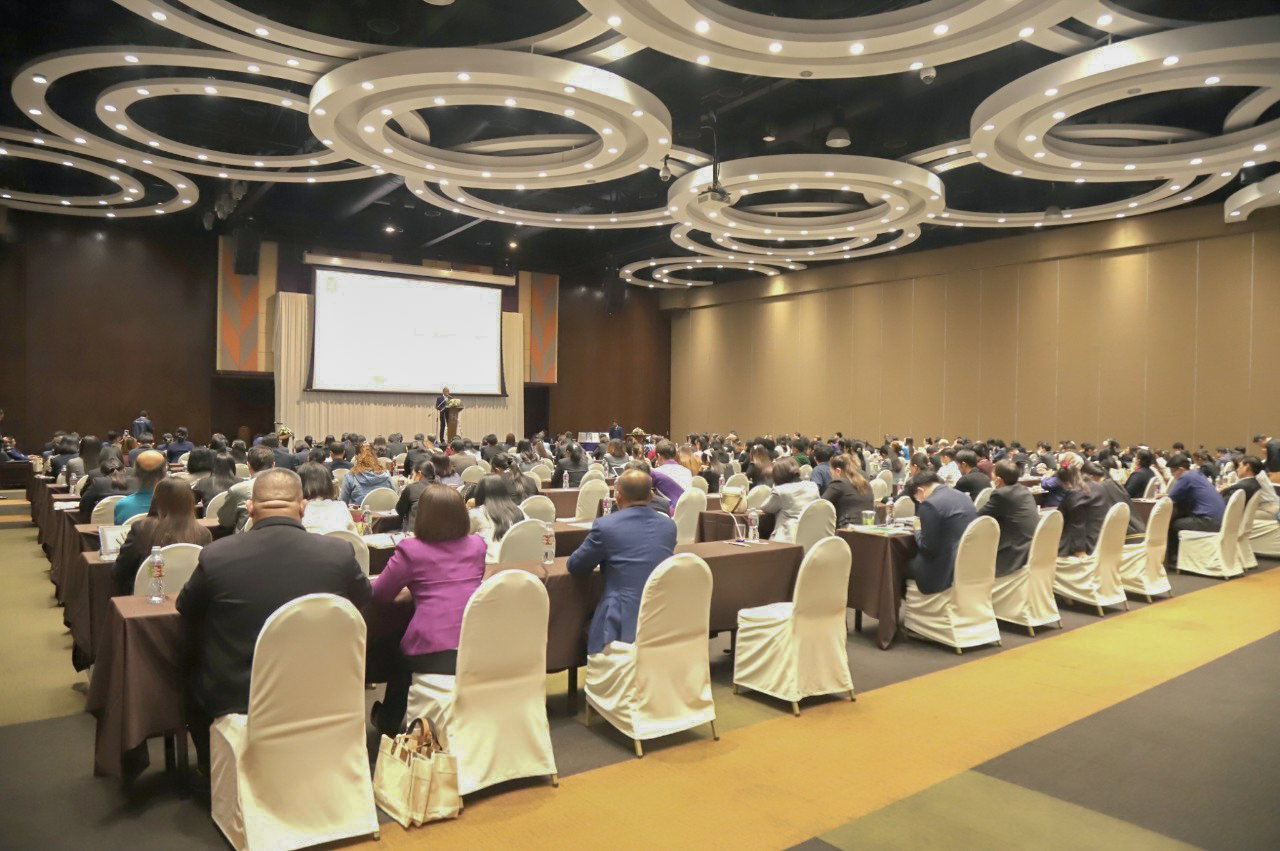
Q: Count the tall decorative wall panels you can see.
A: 2